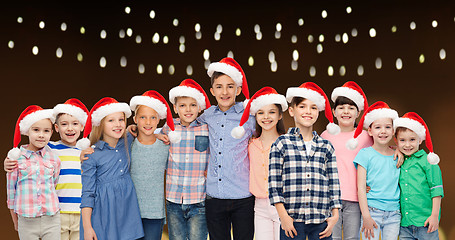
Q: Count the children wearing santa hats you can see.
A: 11